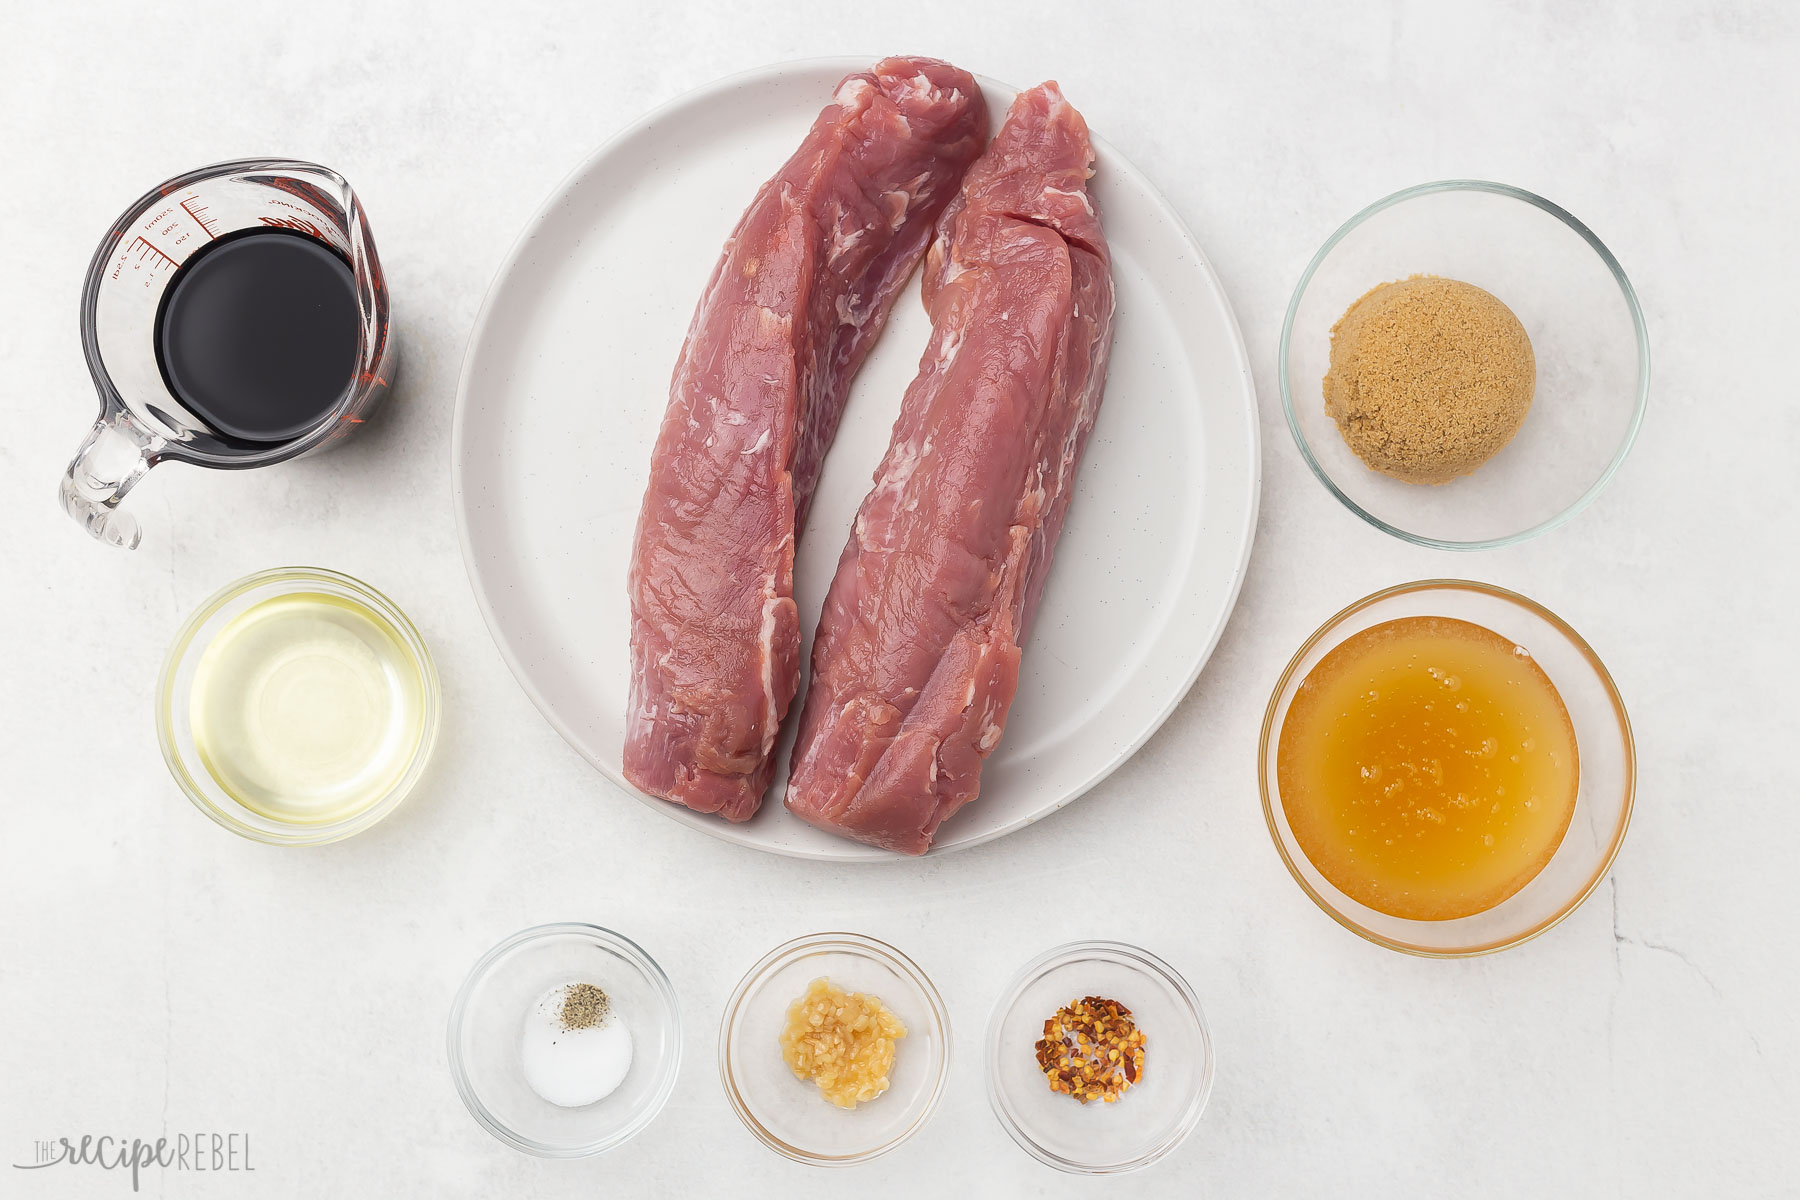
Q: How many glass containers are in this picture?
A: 7